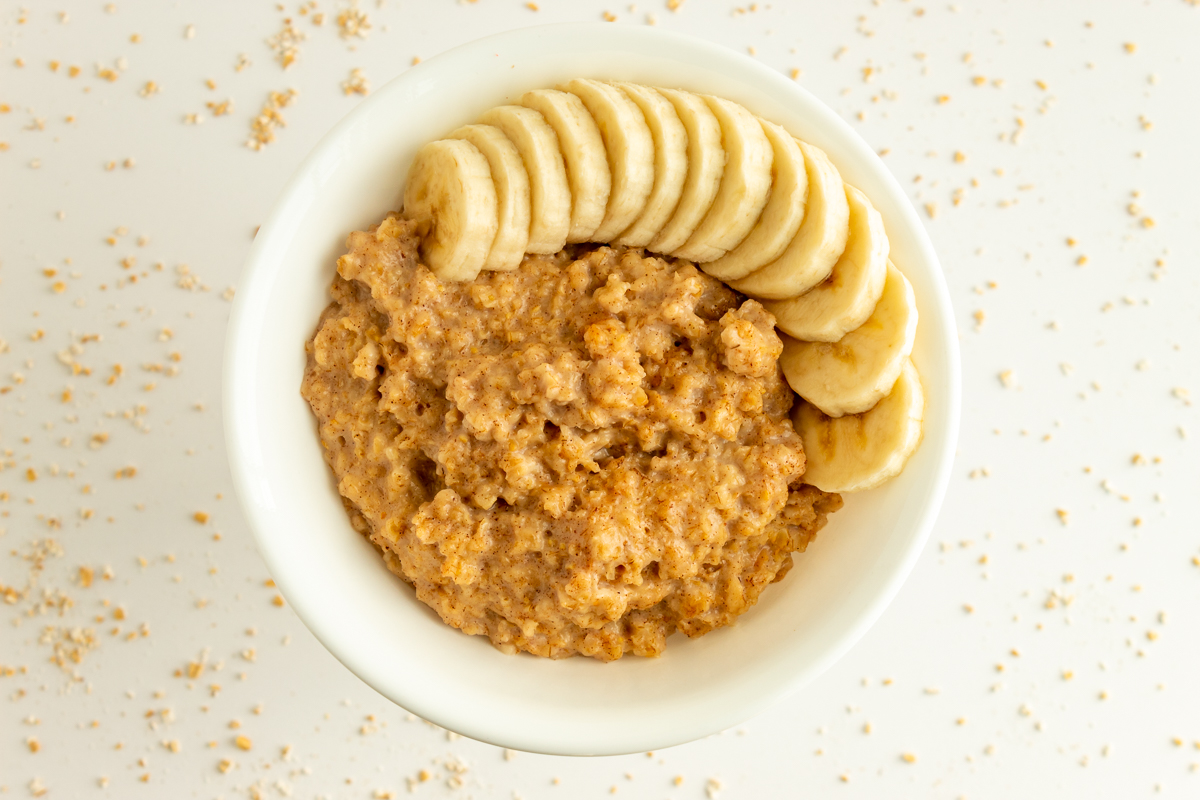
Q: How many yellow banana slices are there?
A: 13